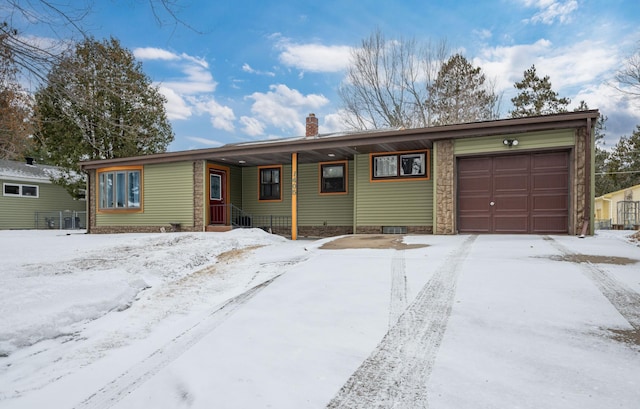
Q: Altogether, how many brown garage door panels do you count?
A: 12